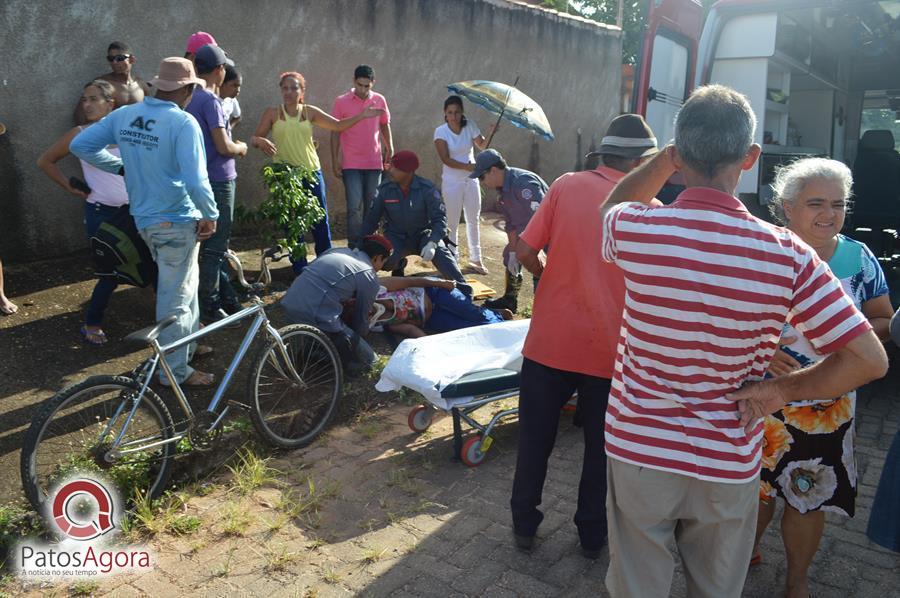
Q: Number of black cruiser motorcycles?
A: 0